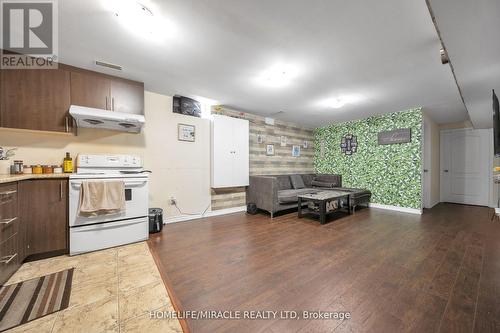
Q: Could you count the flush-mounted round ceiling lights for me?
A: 3